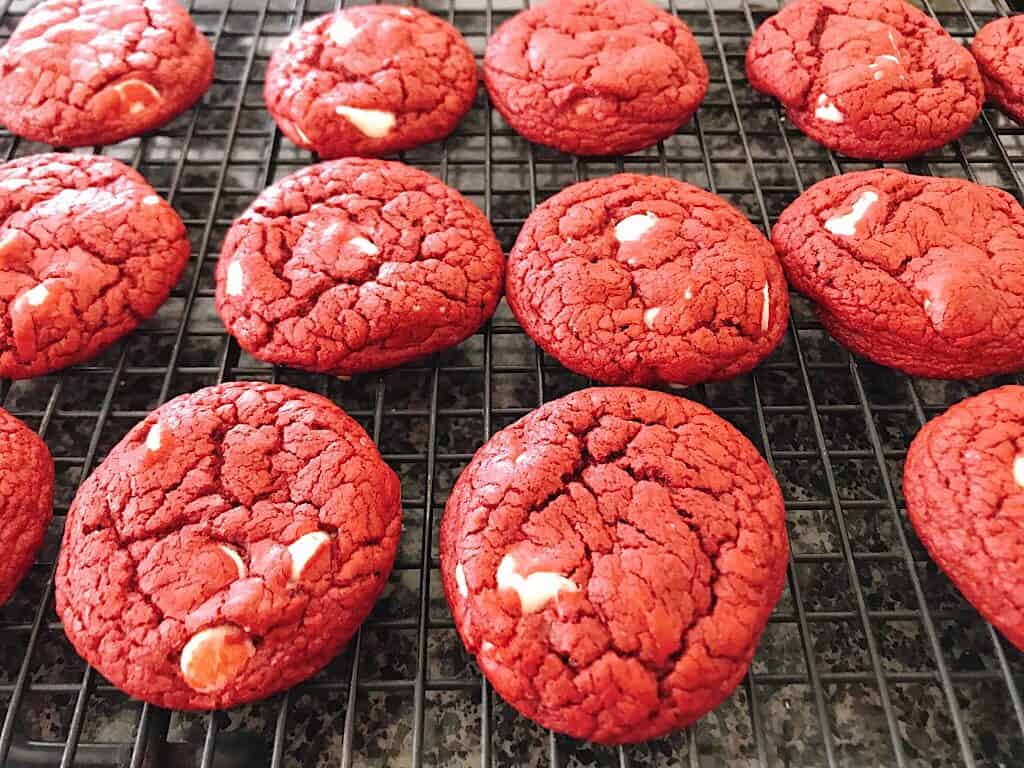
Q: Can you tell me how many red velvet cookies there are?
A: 13